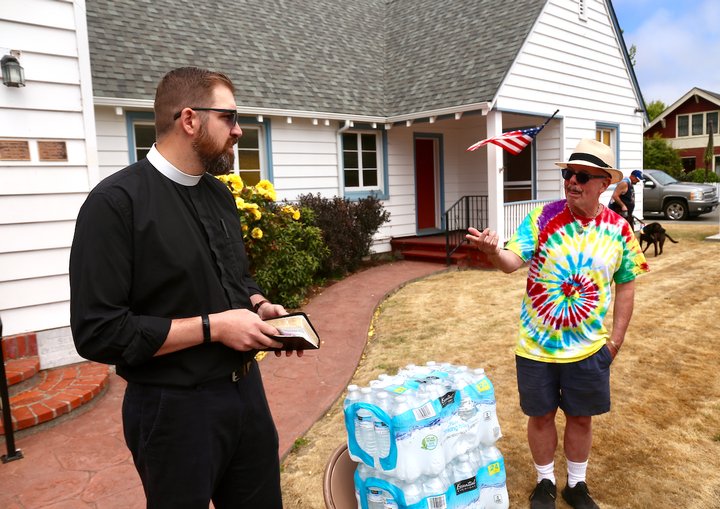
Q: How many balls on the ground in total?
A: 0